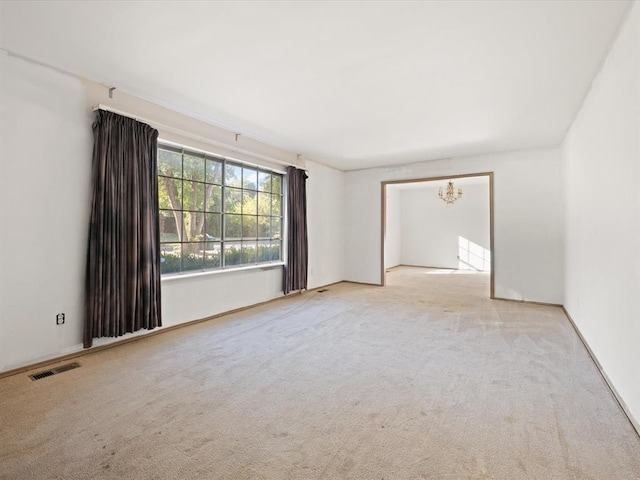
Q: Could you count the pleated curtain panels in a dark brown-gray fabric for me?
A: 2